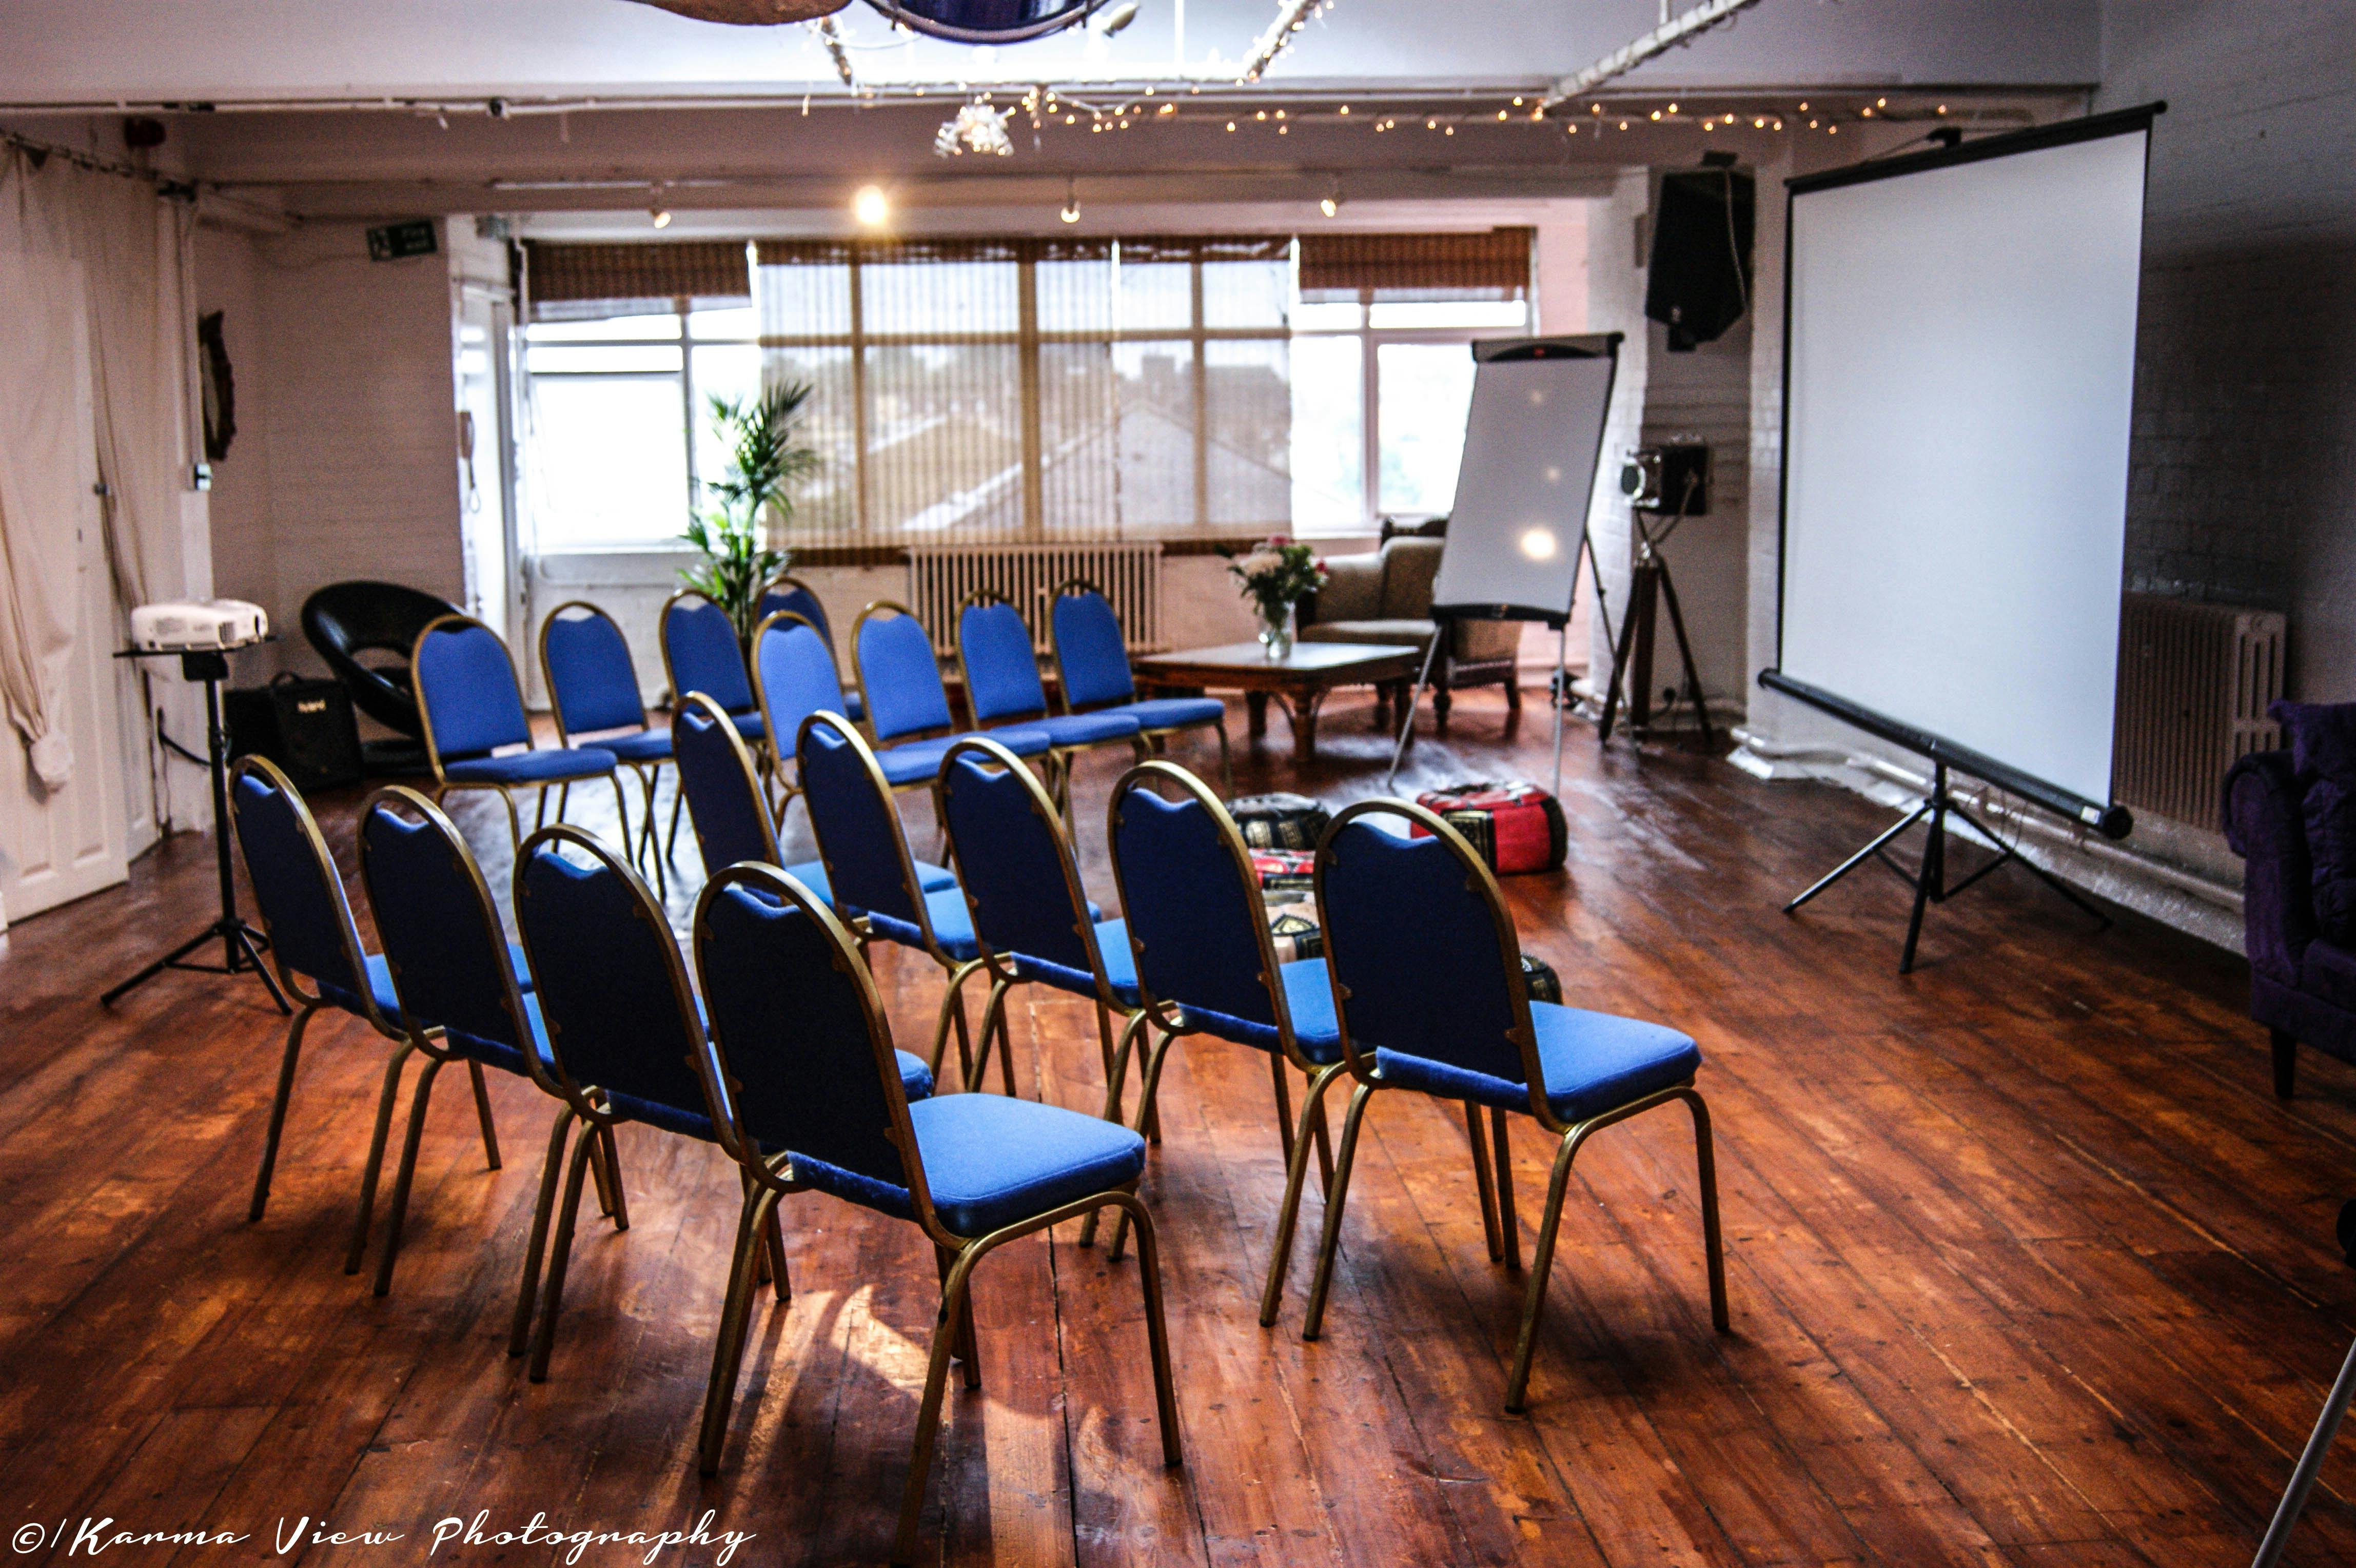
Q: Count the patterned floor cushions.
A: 5